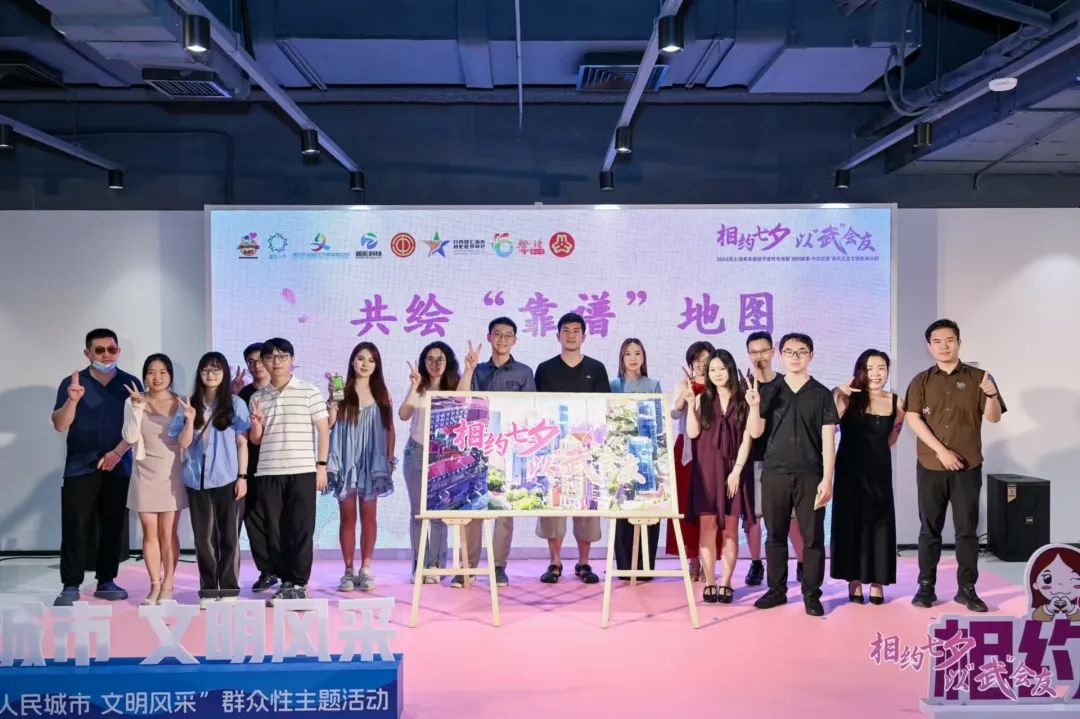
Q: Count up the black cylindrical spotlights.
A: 10